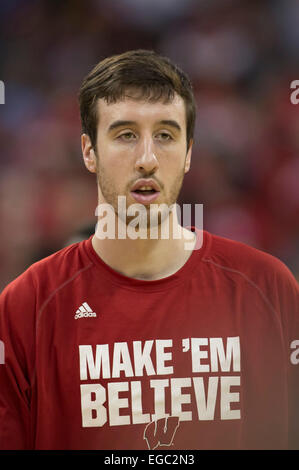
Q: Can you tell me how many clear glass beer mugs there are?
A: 0